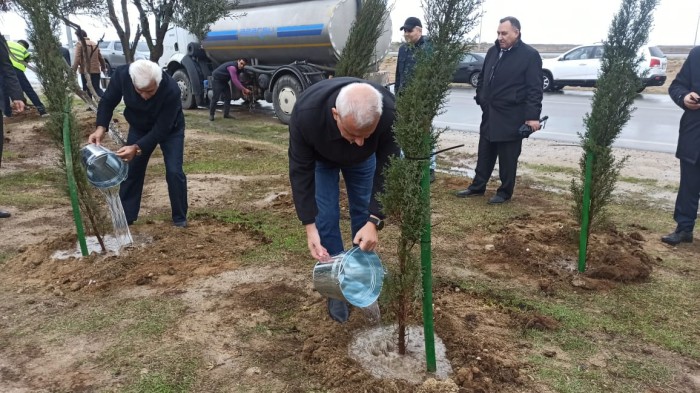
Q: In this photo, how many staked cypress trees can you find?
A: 3